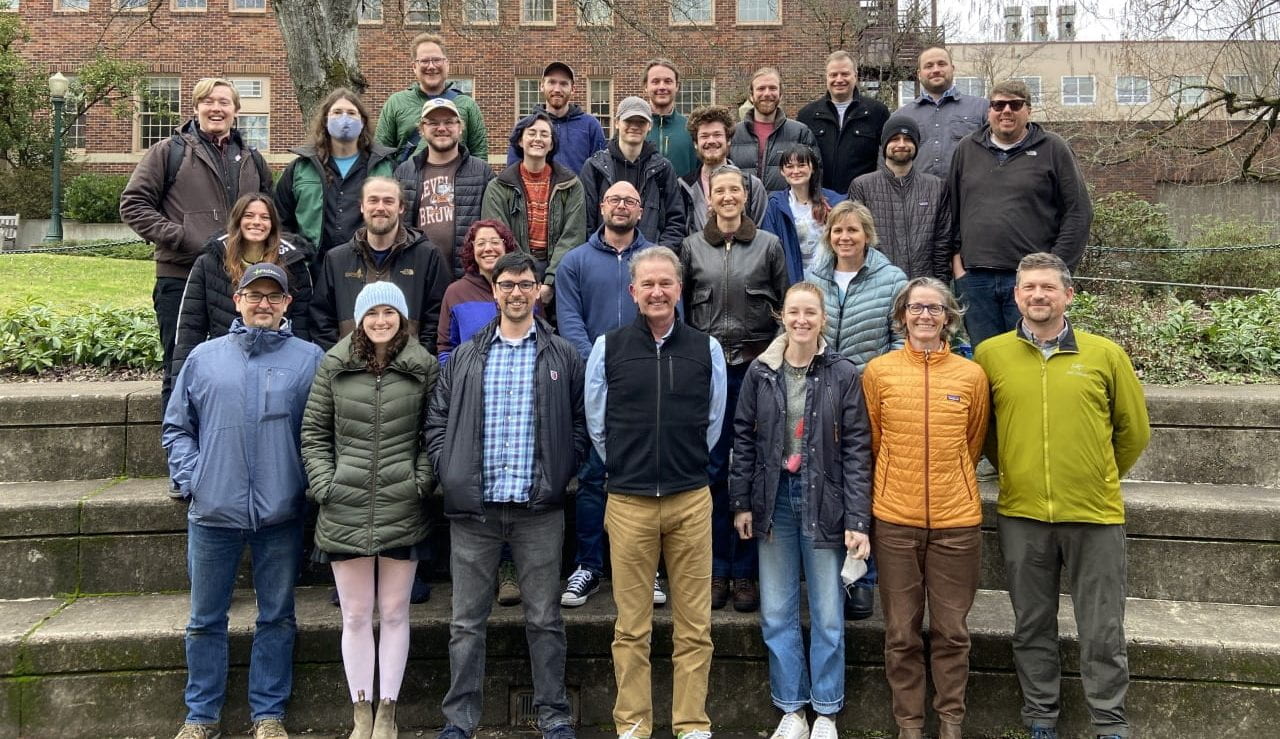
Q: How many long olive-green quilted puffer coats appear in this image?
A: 1